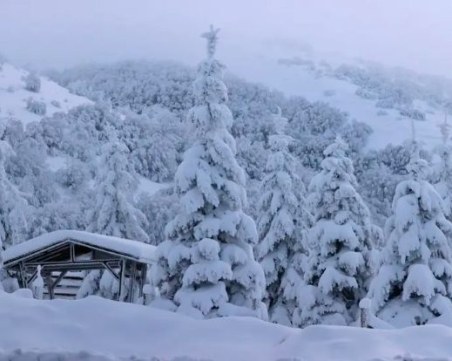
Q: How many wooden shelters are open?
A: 1